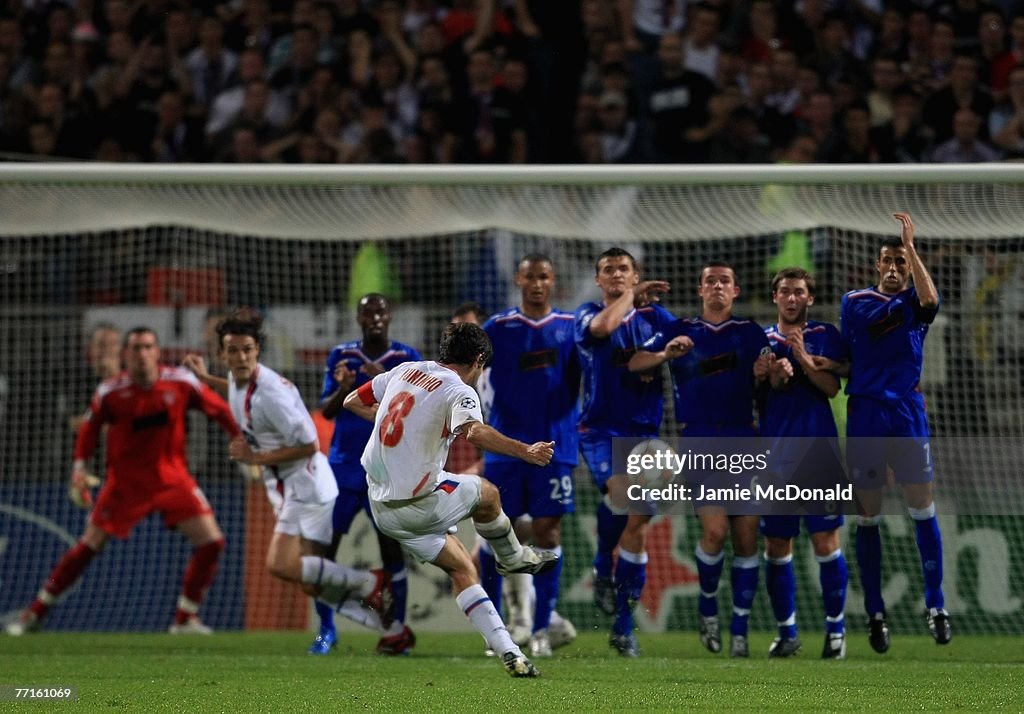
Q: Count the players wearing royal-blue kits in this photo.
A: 6